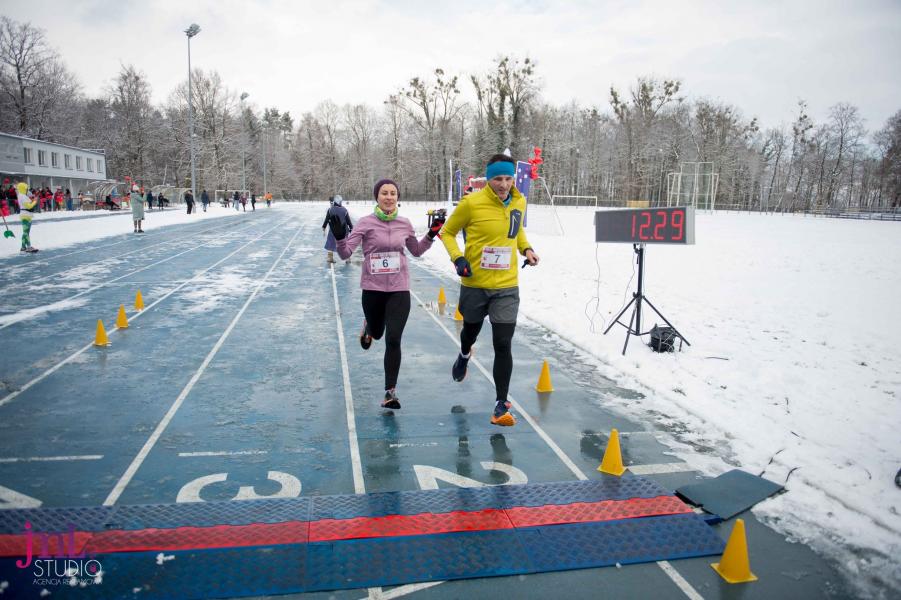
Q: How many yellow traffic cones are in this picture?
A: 8